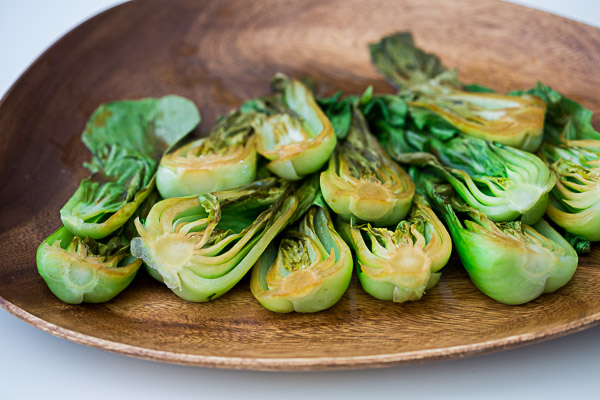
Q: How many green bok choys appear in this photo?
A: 12